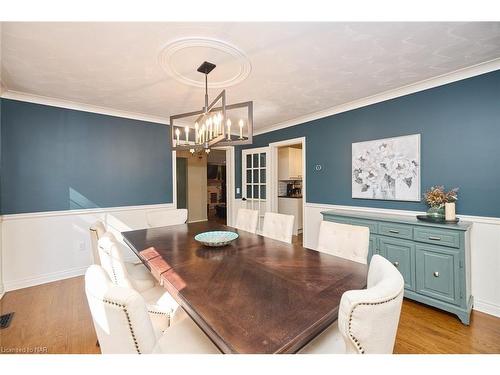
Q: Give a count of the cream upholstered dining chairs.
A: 8